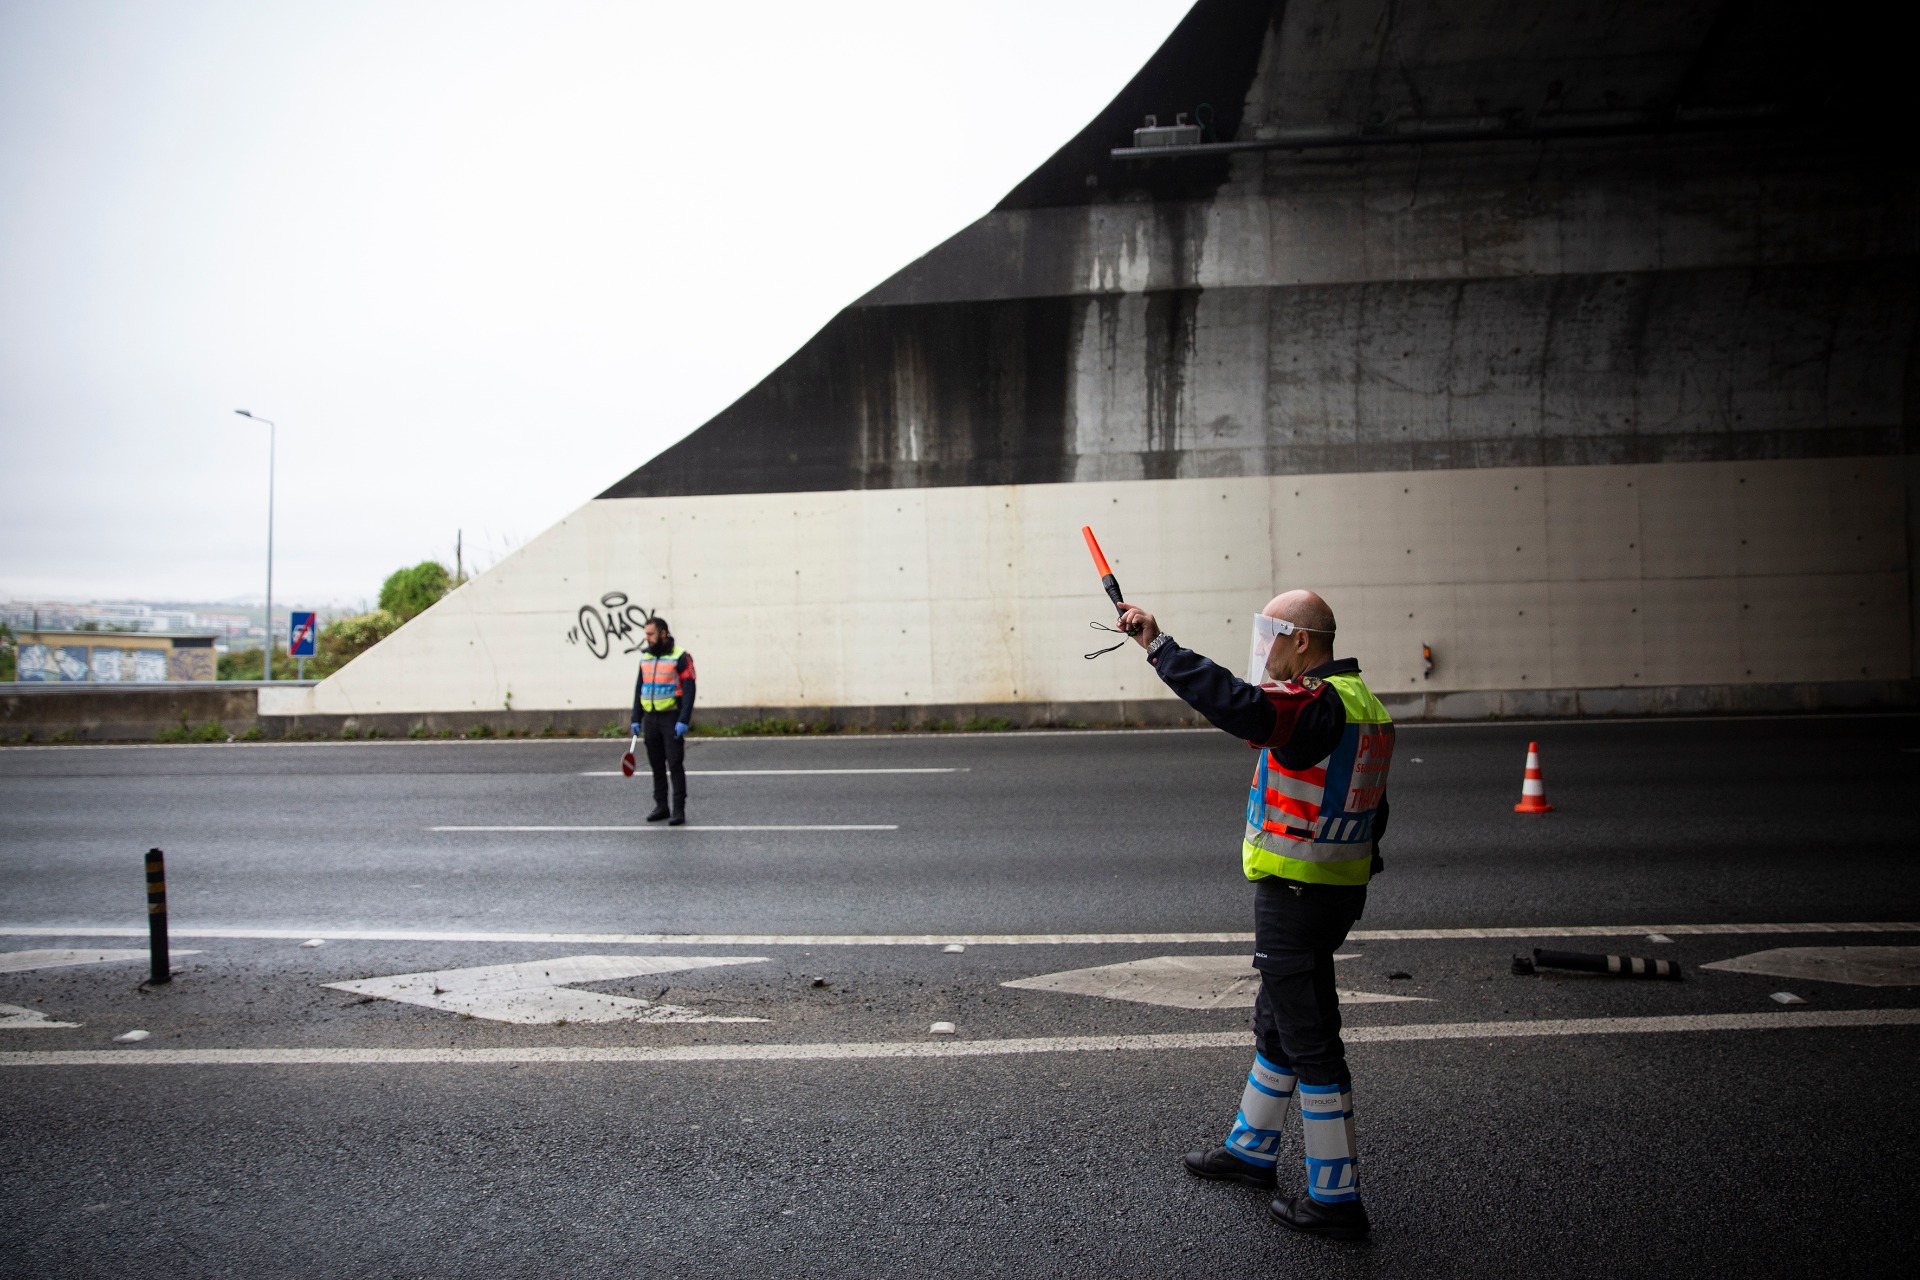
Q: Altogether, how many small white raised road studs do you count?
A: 6